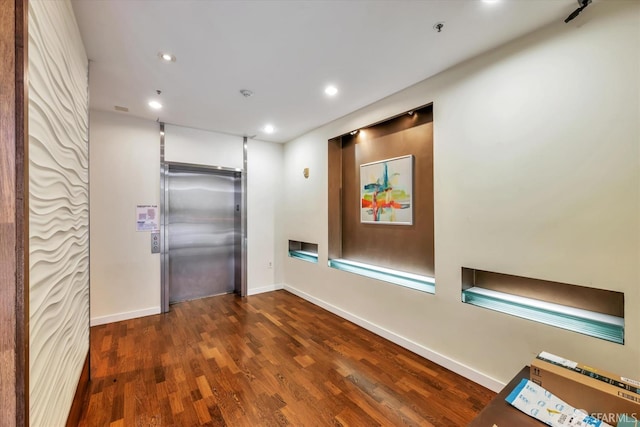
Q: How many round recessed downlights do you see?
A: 5